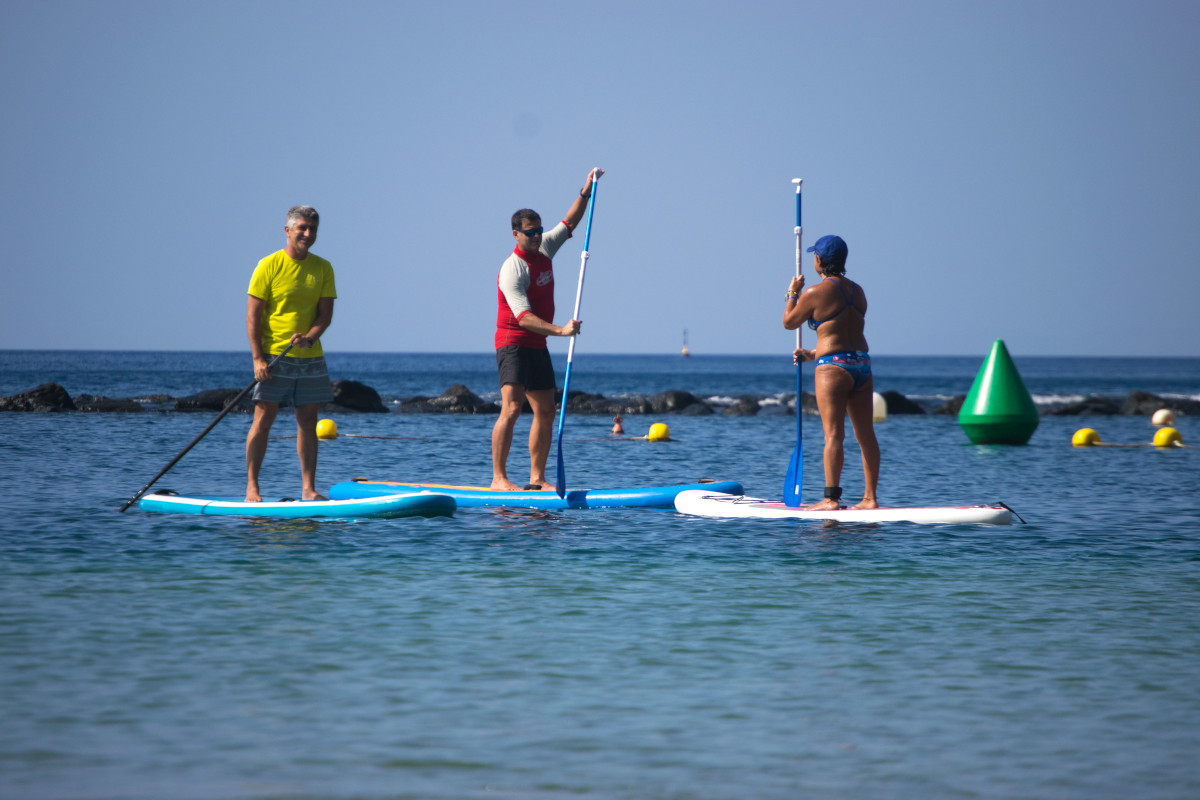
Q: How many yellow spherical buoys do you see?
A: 4